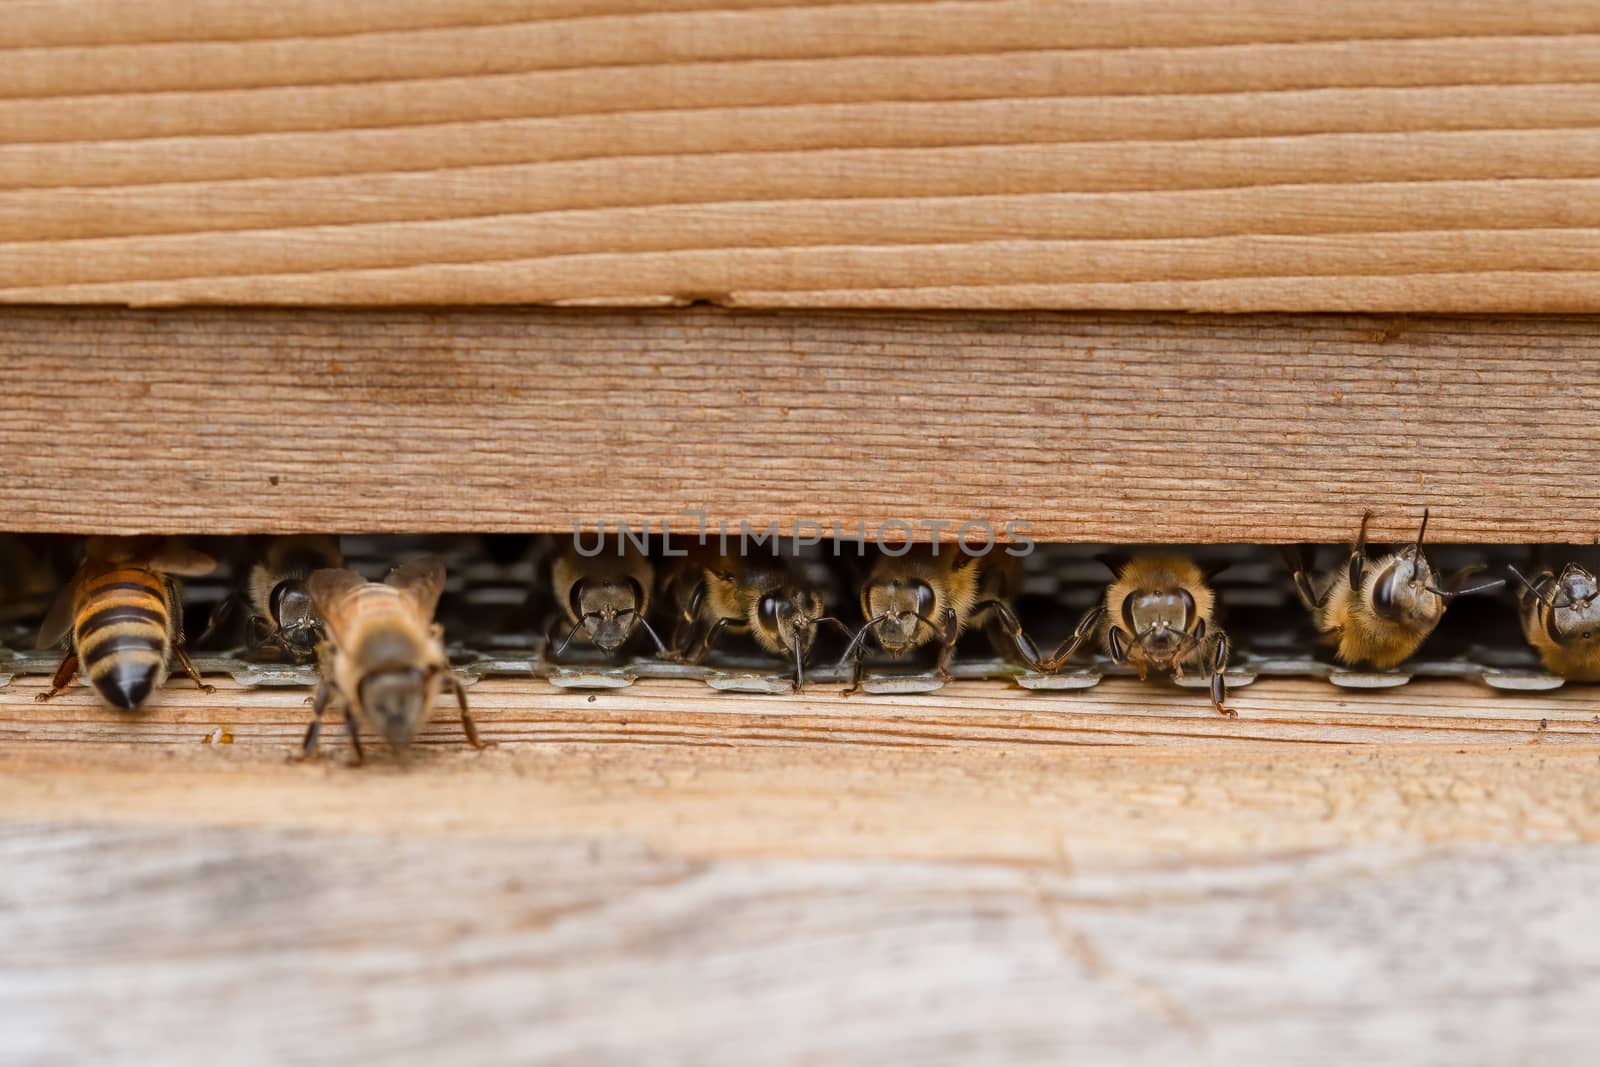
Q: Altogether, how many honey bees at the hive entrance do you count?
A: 9